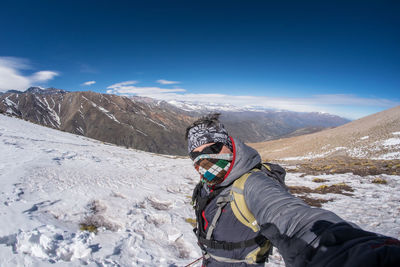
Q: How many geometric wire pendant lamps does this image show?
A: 0